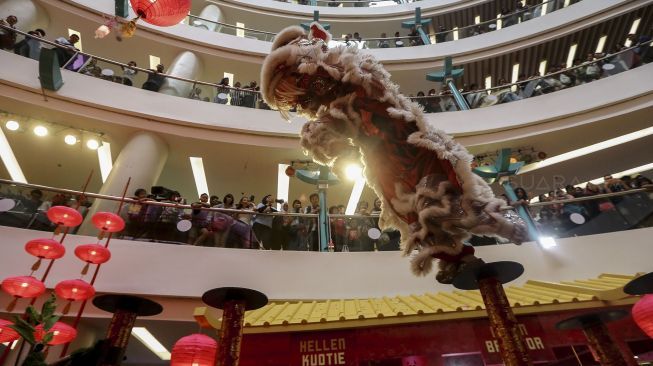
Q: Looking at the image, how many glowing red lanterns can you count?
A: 11